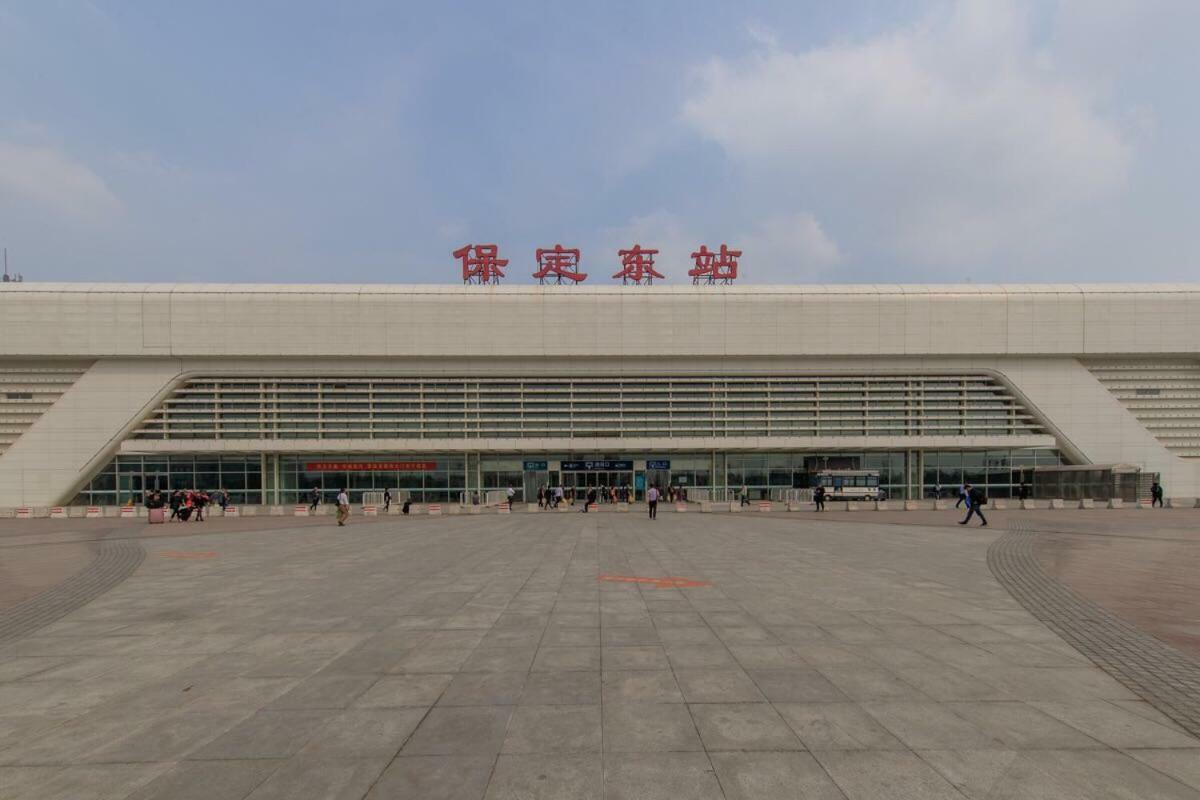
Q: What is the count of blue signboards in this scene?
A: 3